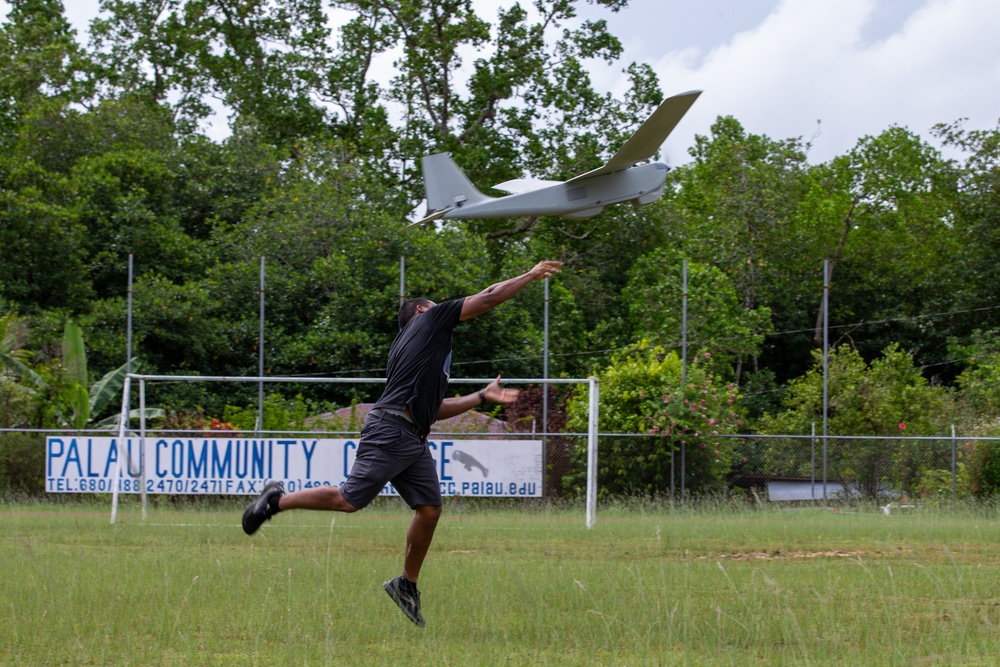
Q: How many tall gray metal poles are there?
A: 6